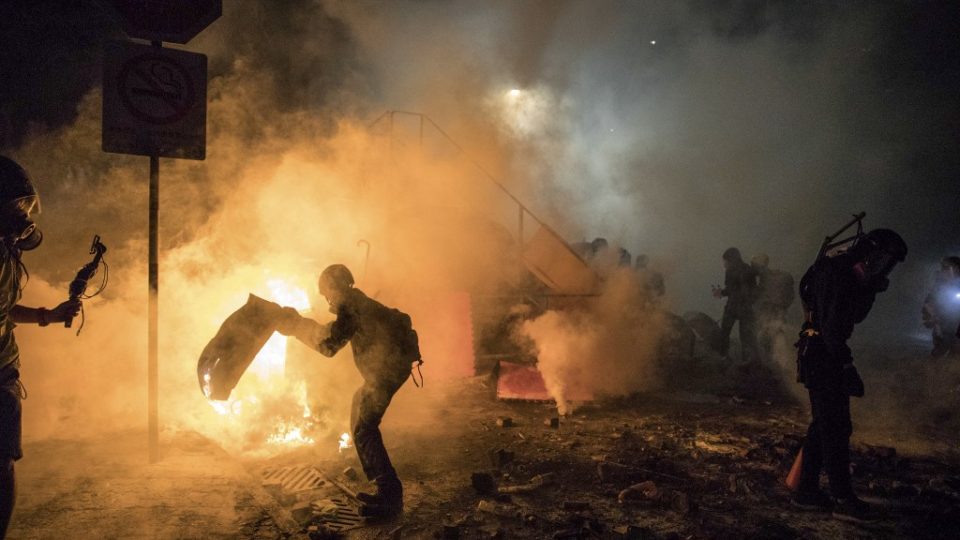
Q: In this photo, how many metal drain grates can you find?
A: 2